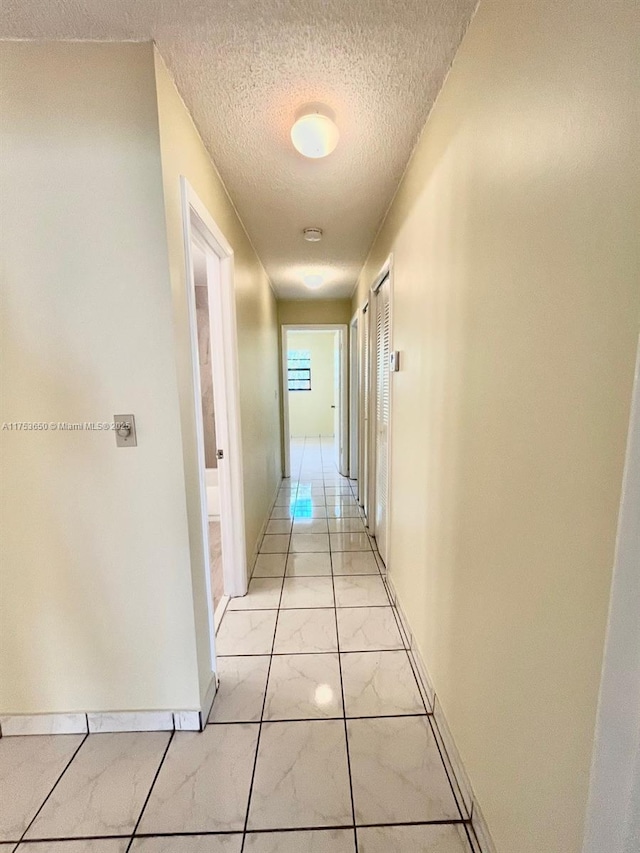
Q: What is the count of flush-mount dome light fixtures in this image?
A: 2